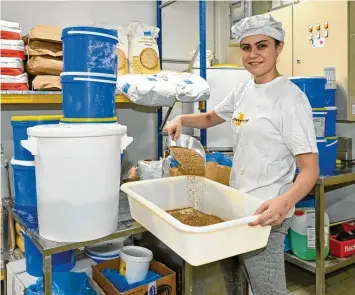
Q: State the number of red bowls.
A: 0